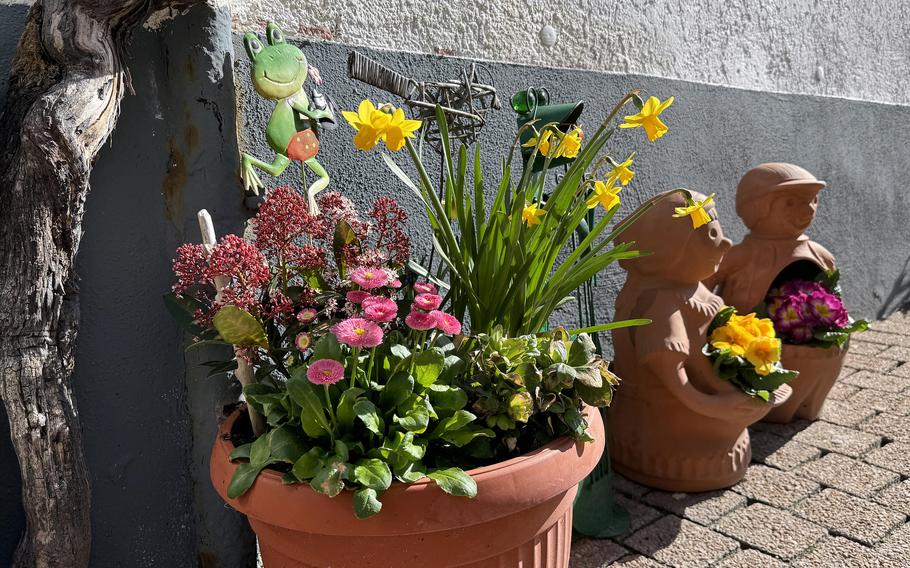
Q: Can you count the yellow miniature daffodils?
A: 9